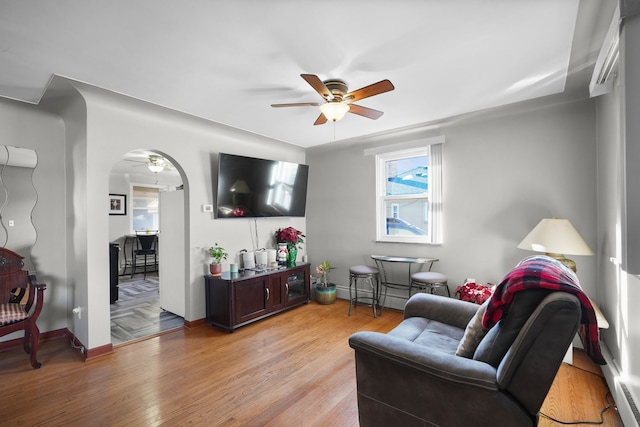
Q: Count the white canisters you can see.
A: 3